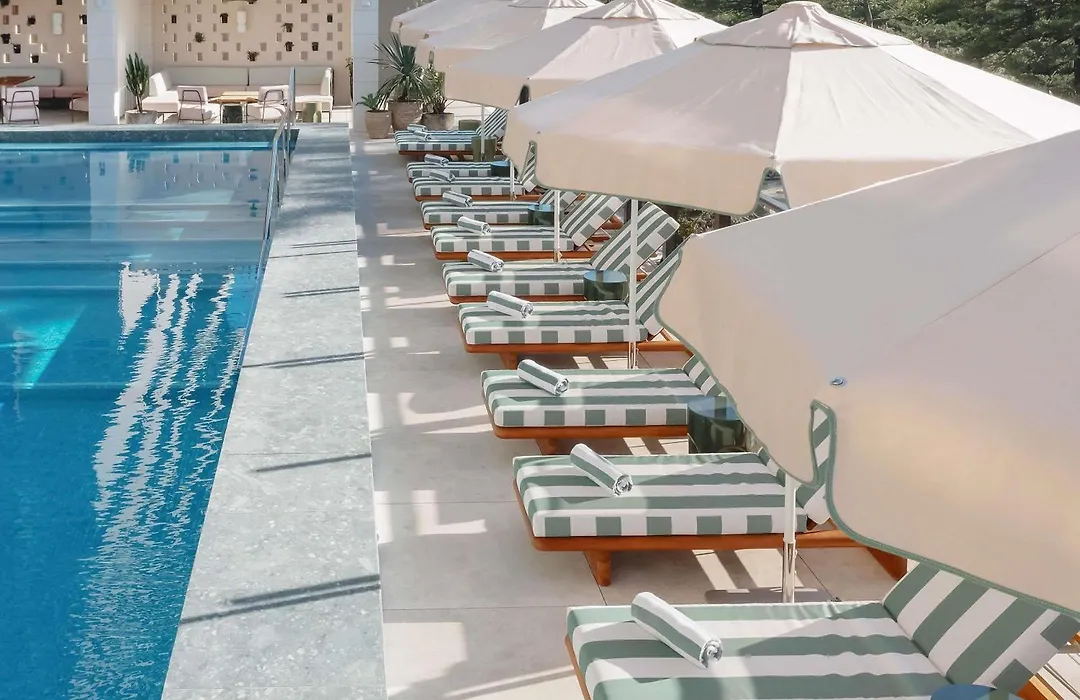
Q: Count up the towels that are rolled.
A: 11